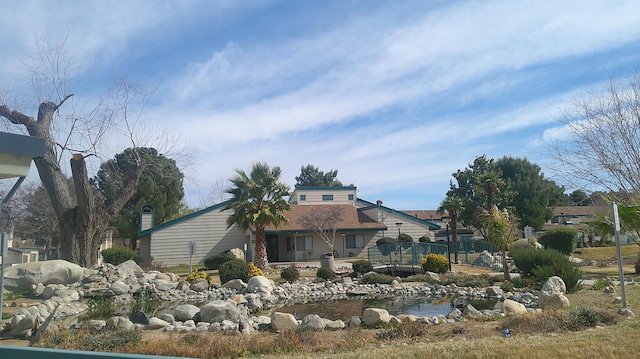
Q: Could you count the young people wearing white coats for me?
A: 0